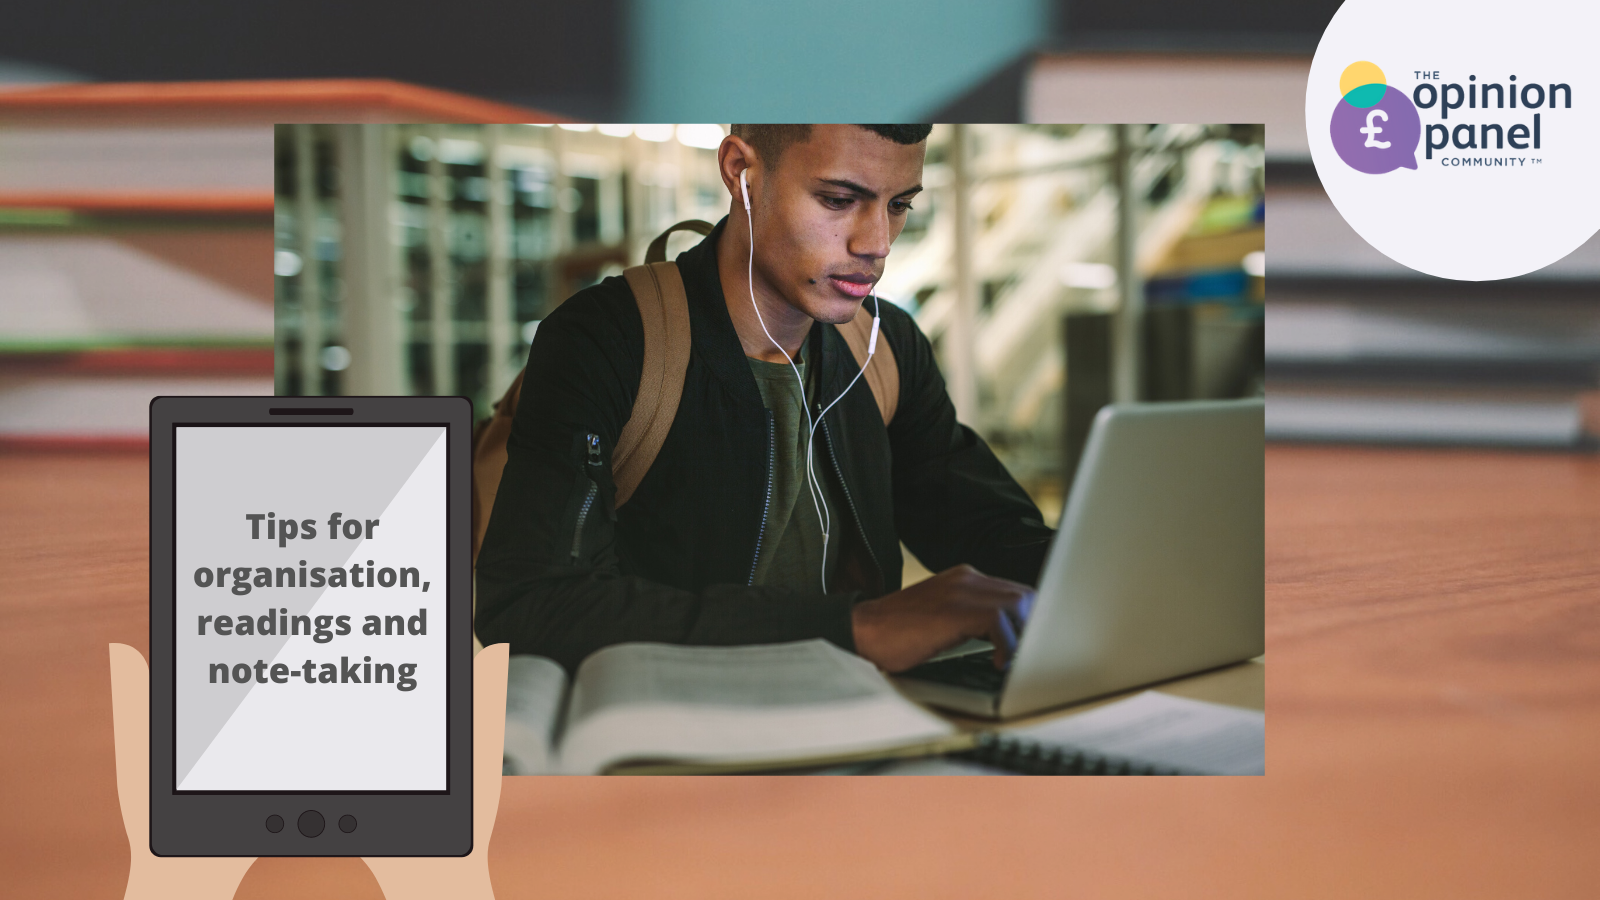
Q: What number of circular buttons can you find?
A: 3